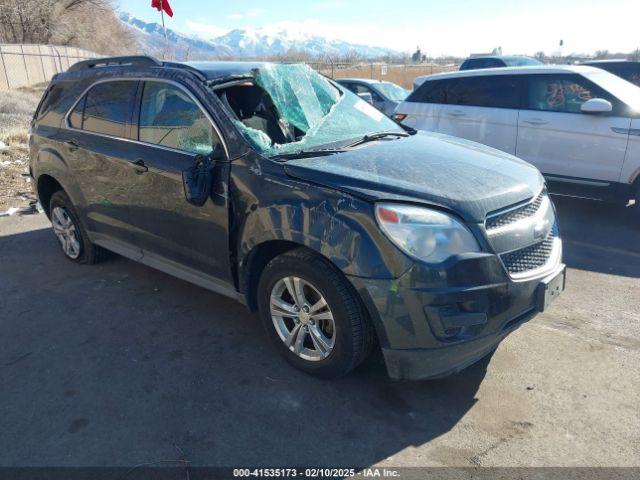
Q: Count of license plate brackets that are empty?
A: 1